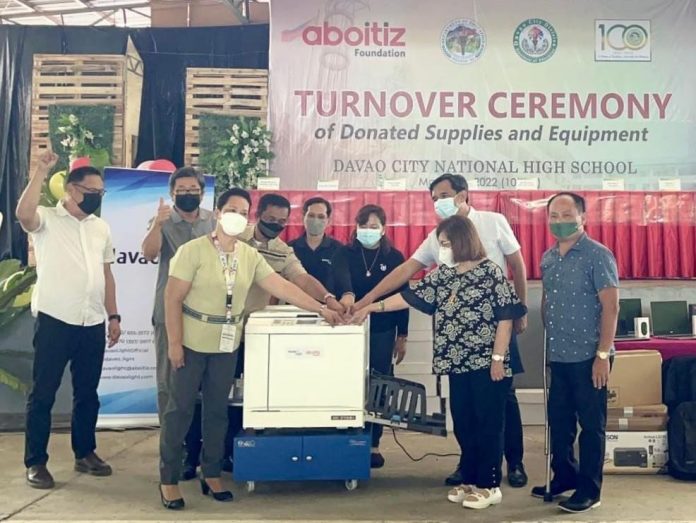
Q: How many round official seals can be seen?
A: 2